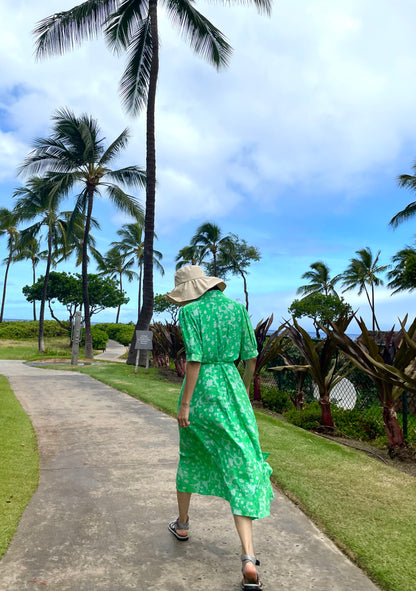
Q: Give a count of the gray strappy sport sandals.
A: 2